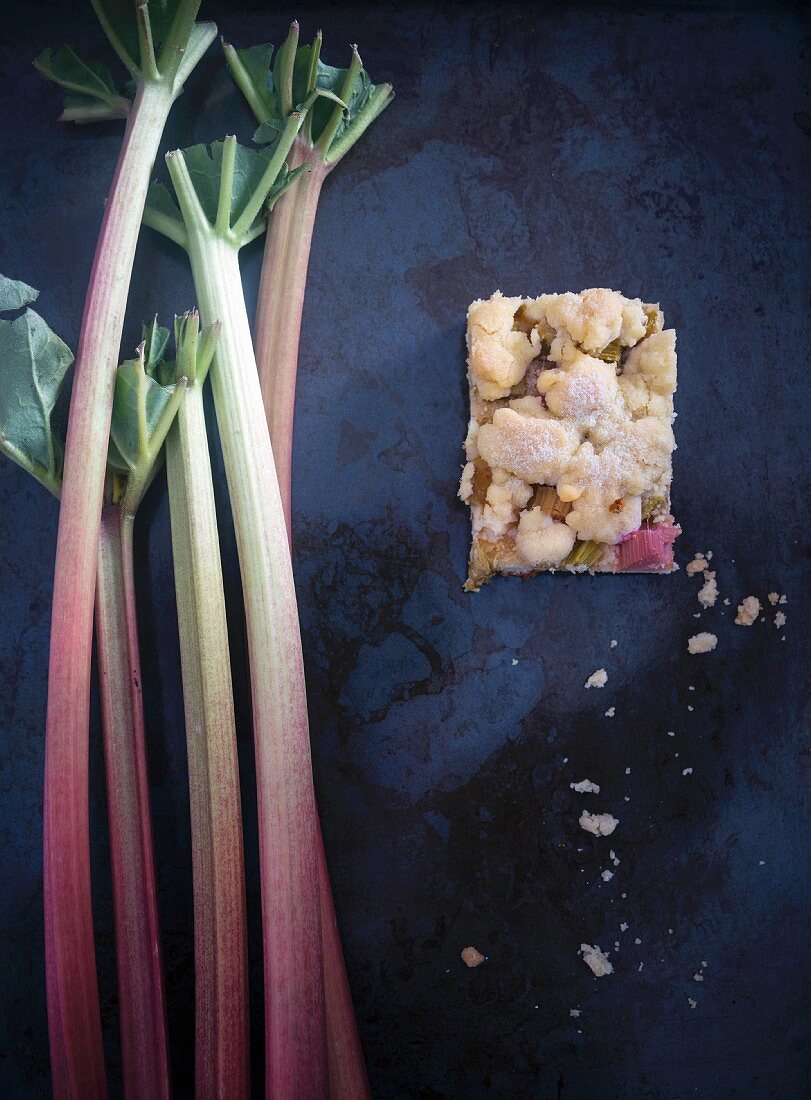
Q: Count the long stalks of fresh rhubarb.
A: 5